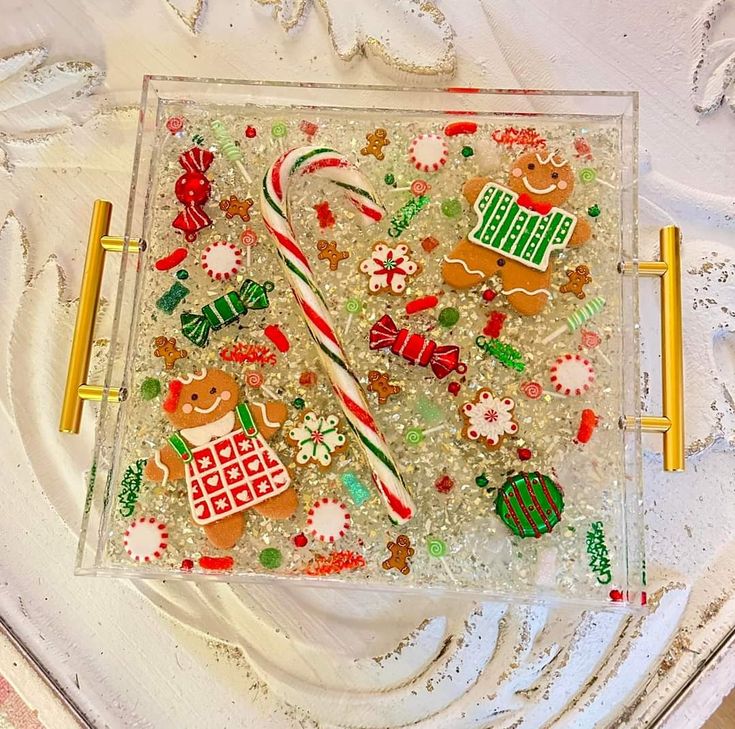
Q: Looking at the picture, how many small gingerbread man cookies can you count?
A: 7